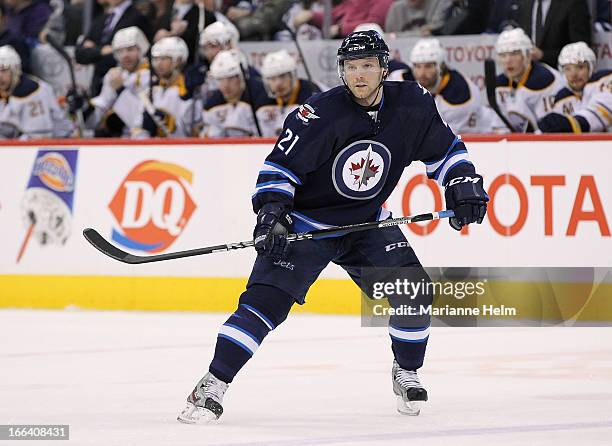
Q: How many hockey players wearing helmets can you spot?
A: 11